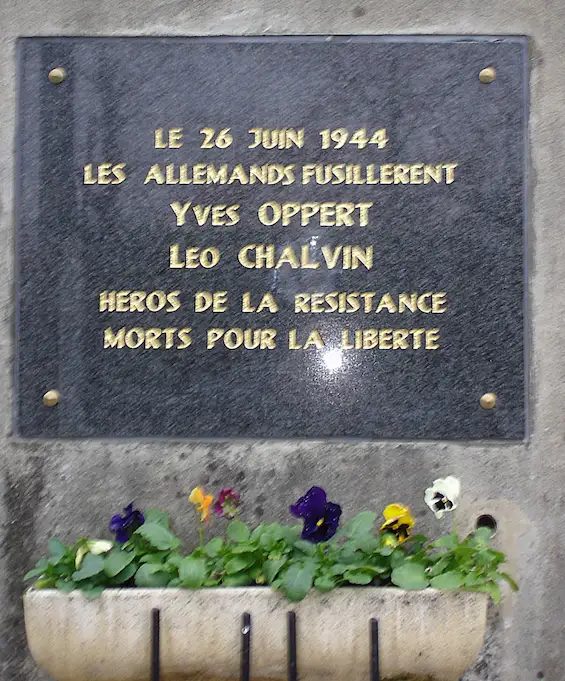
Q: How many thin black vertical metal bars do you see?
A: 4